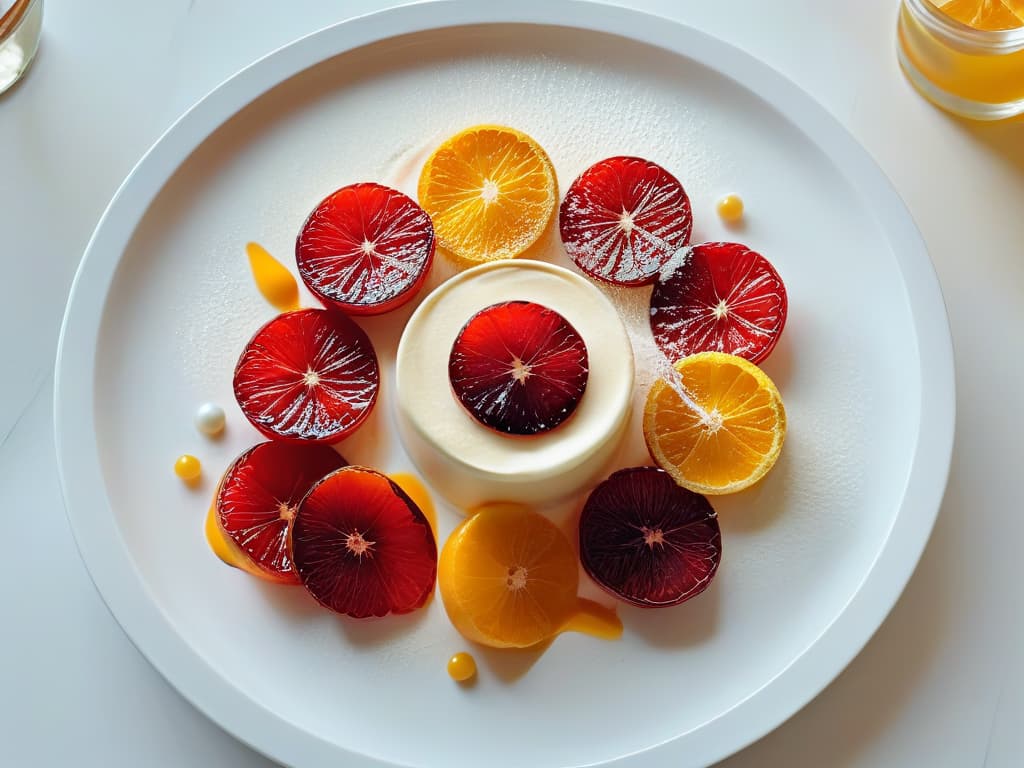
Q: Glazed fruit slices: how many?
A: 11